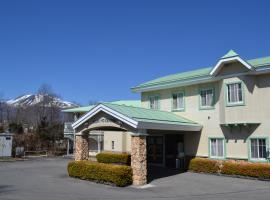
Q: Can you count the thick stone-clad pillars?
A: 2